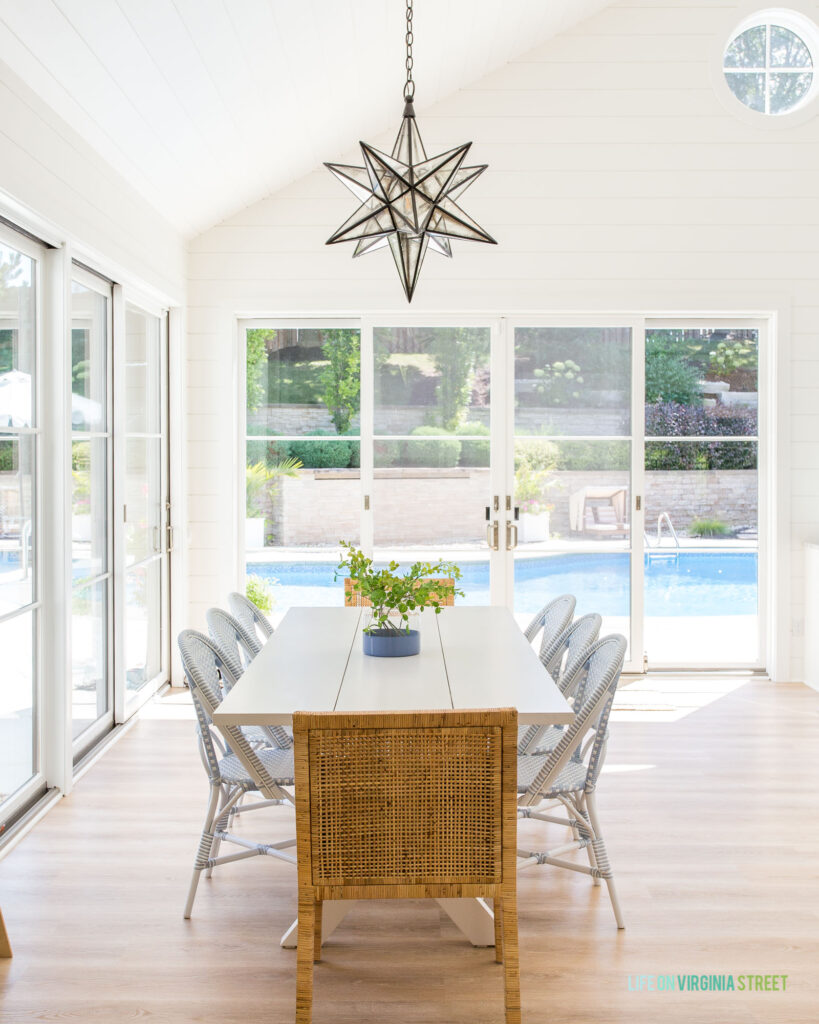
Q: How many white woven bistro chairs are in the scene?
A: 6